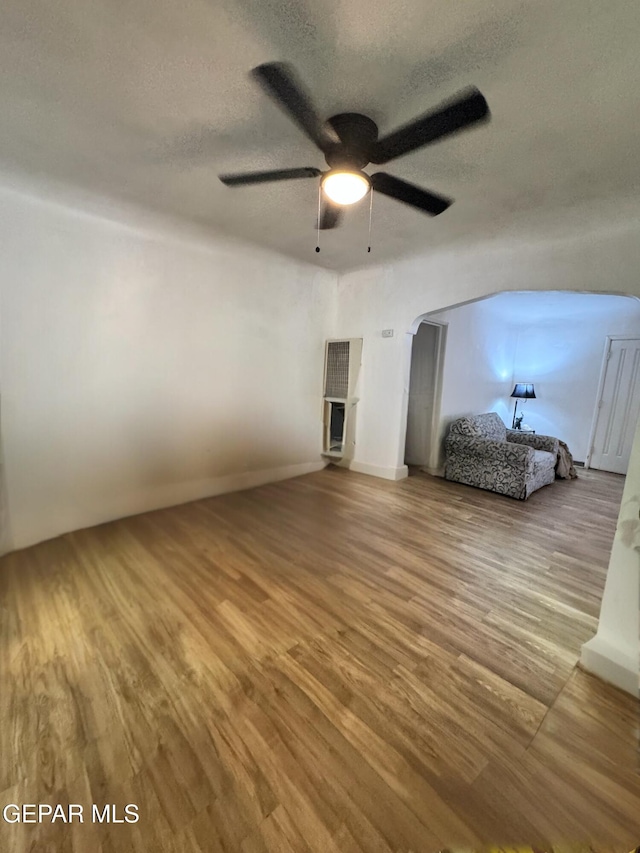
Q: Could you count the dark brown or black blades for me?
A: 5